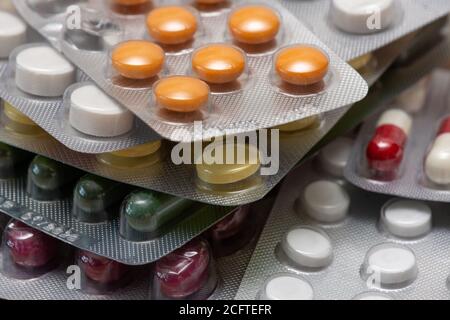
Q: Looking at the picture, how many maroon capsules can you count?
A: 4